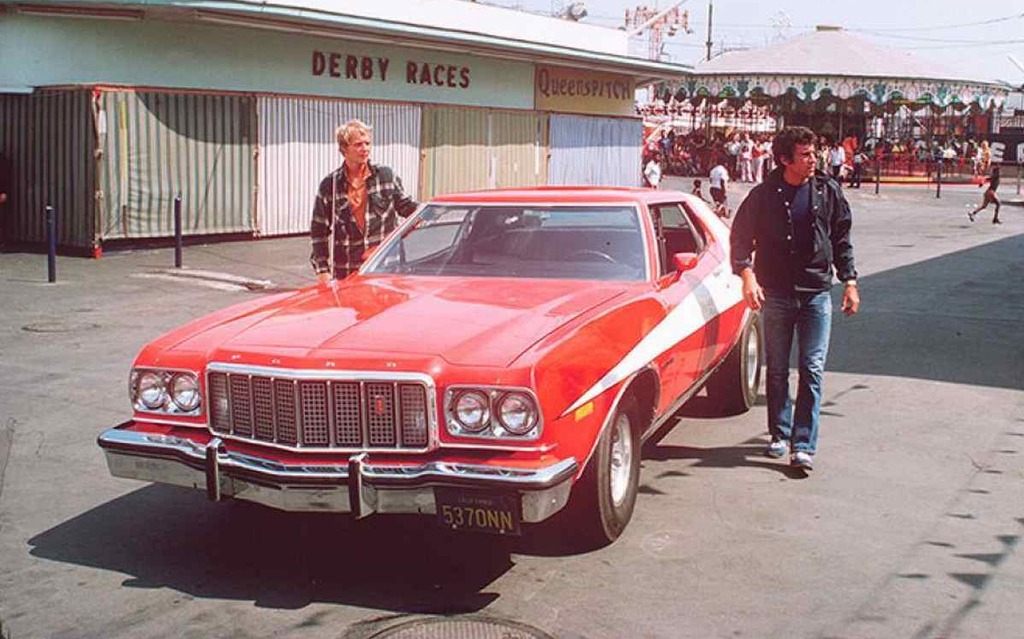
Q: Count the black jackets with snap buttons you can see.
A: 1